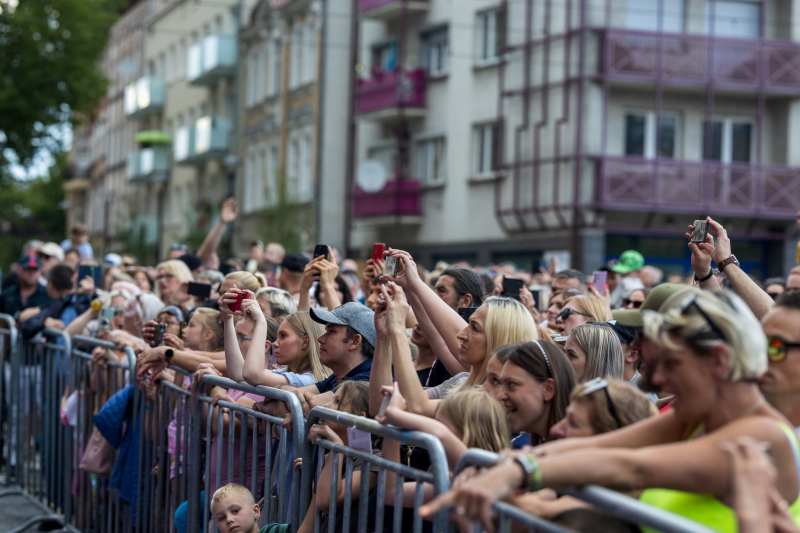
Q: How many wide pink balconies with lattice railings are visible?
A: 2